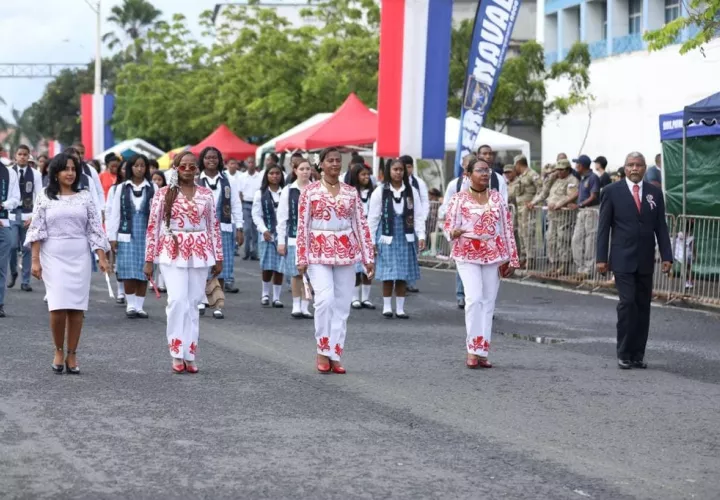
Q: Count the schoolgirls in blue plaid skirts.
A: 6